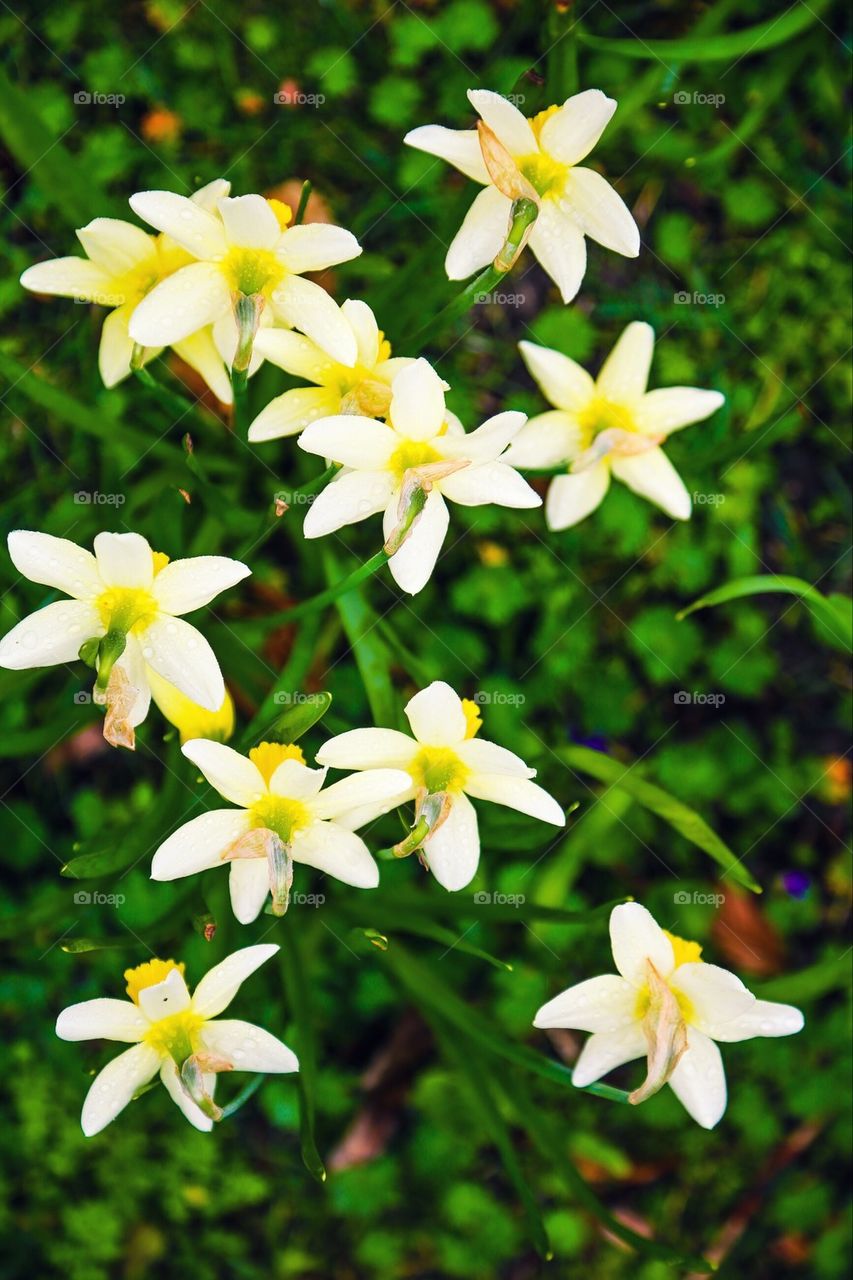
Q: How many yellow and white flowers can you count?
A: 11